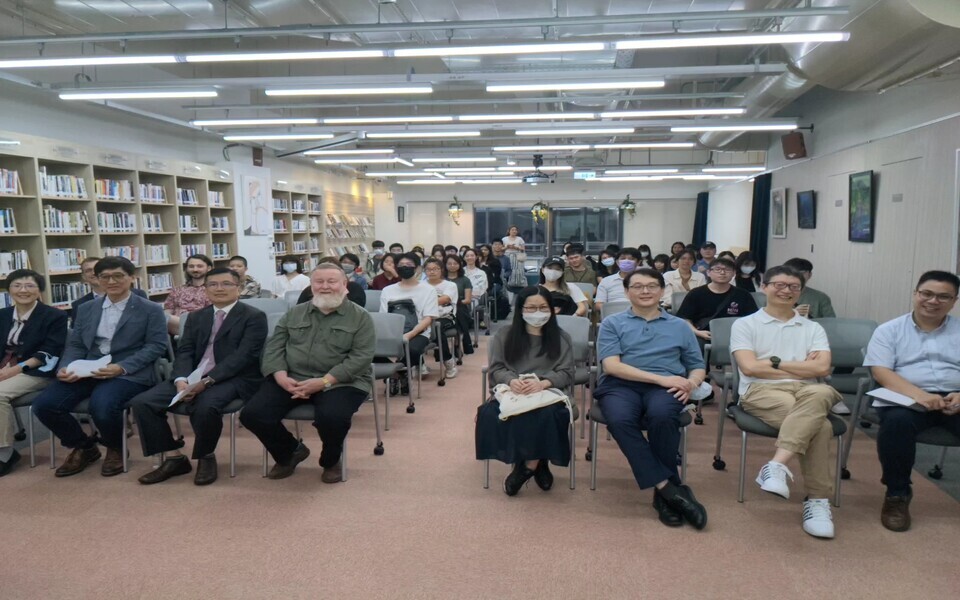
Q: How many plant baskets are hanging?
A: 3